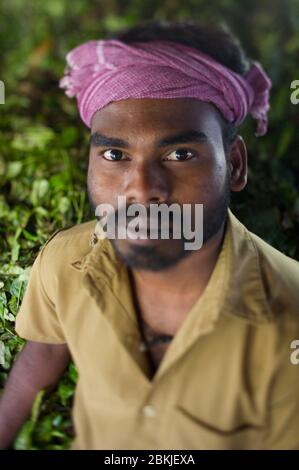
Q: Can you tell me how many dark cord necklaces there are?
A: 1